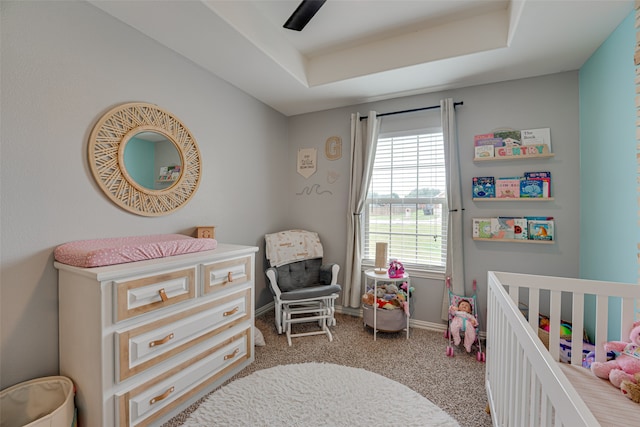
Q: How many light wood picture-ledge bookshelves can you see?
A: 3